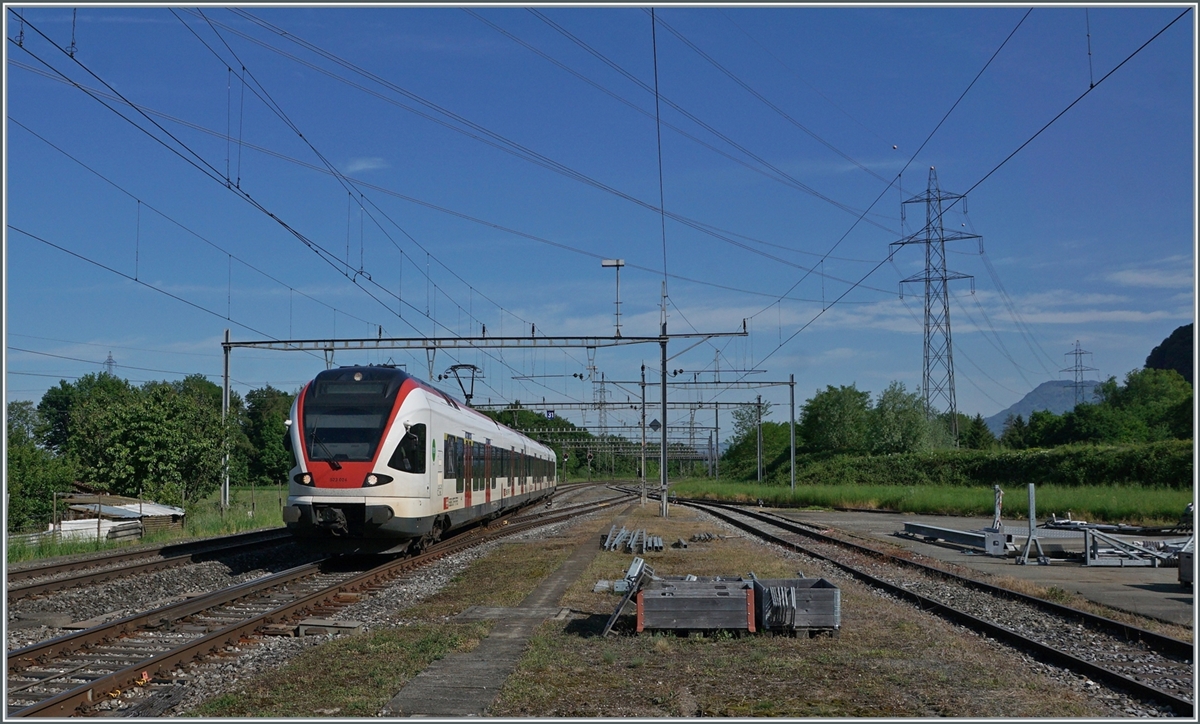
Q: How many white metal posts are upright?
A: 2